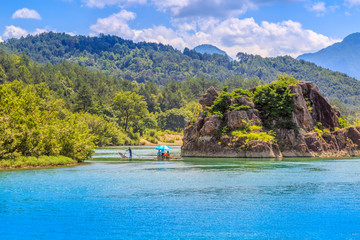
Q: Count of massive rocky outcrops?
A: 1